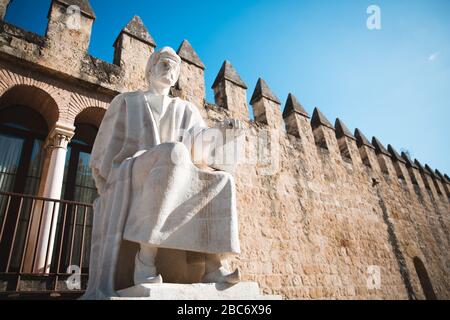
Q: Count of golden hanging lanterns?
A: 0